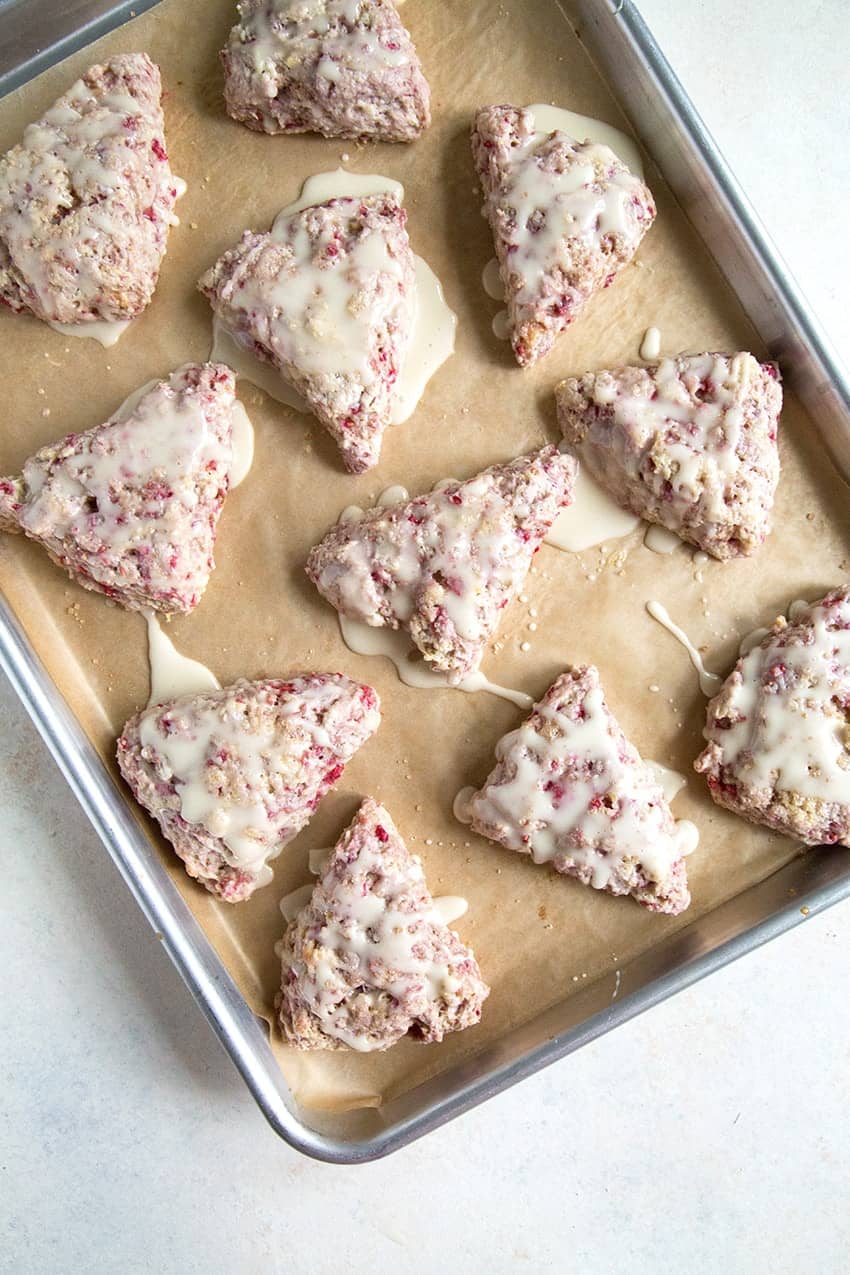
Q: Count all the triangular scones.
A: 11